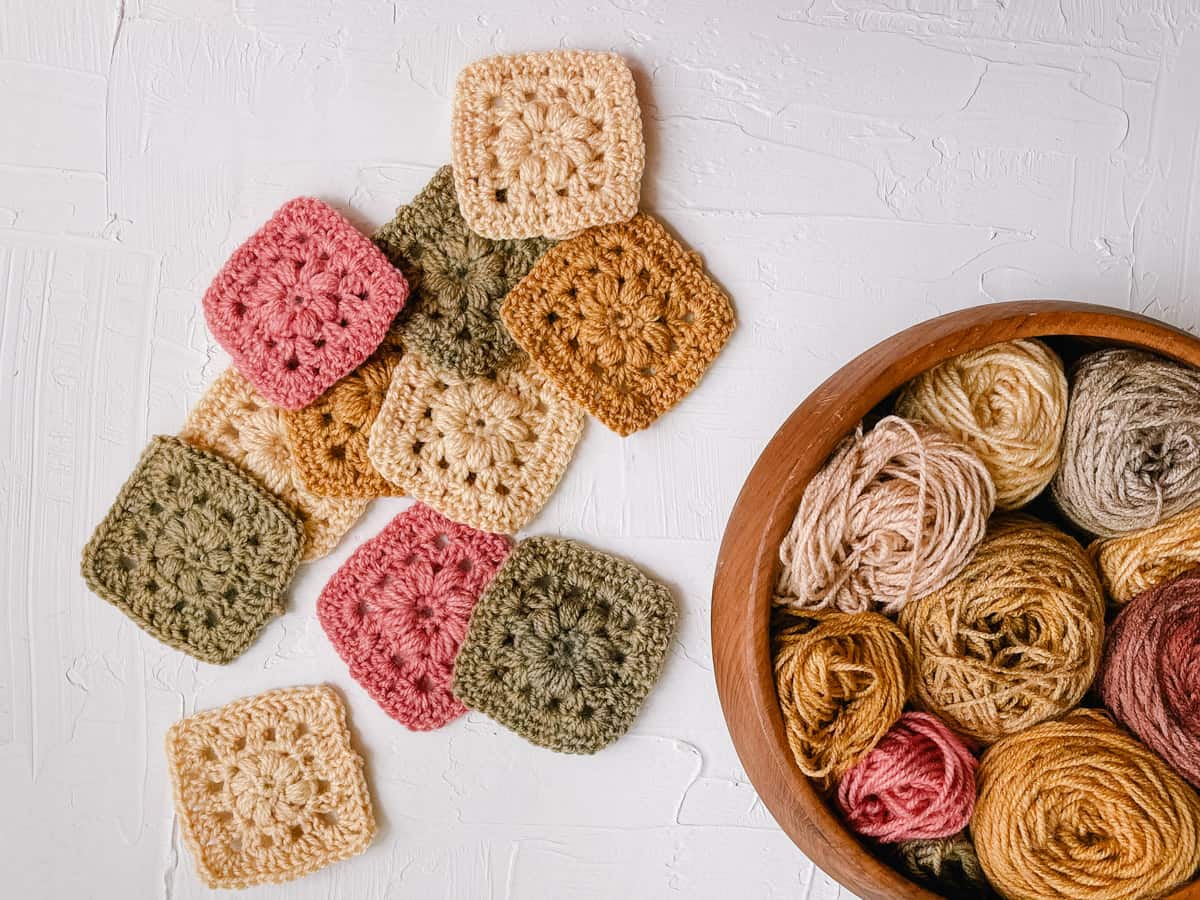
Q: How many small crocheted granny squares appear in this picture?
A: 11